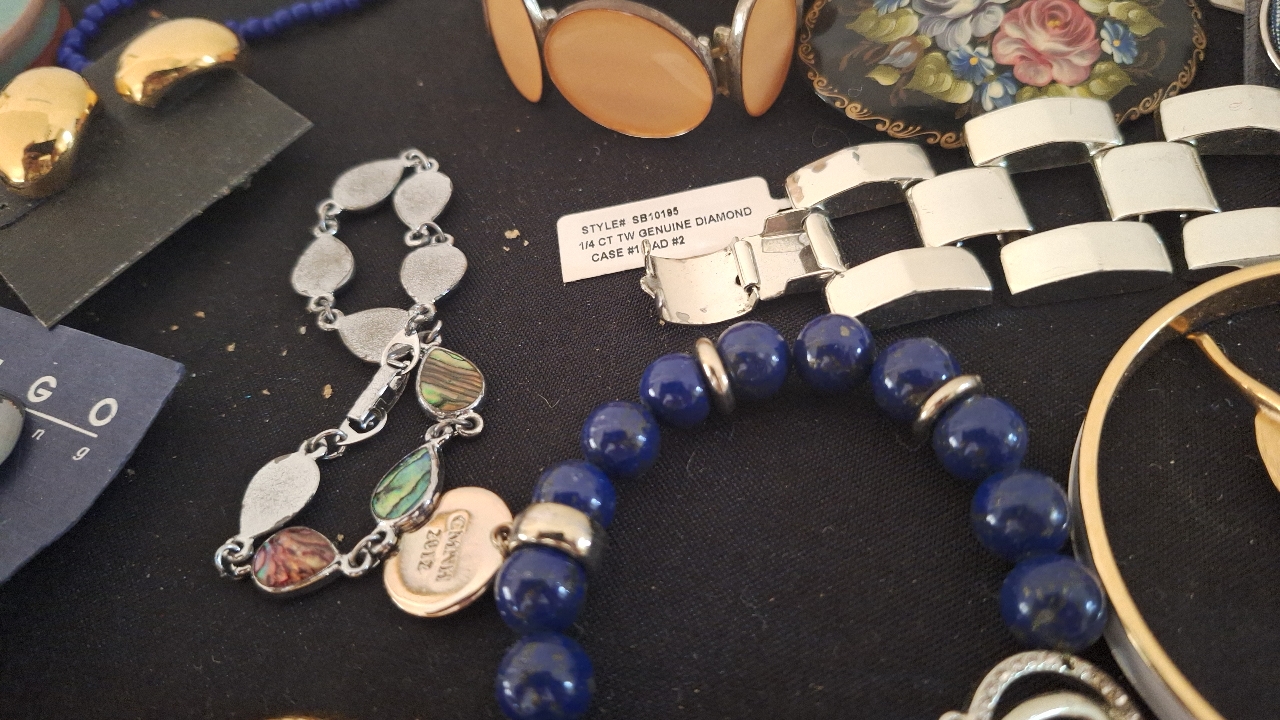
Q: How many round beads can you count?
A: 11